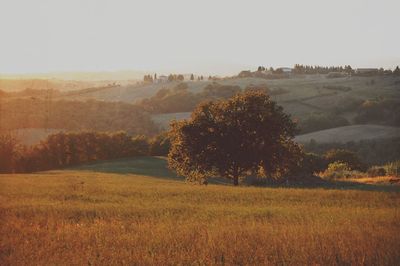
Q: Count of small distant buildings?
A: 3